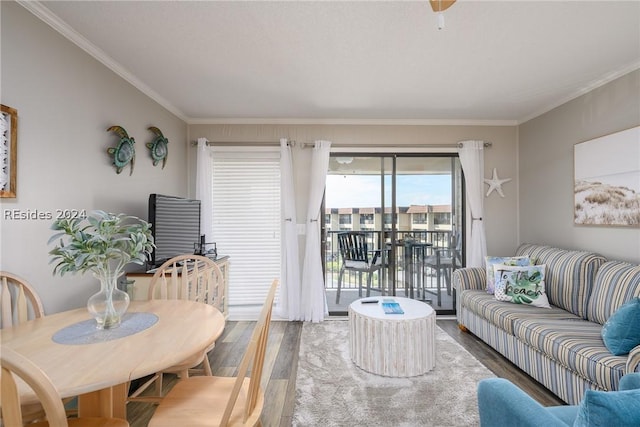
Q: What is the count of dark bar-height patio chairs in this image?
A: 2